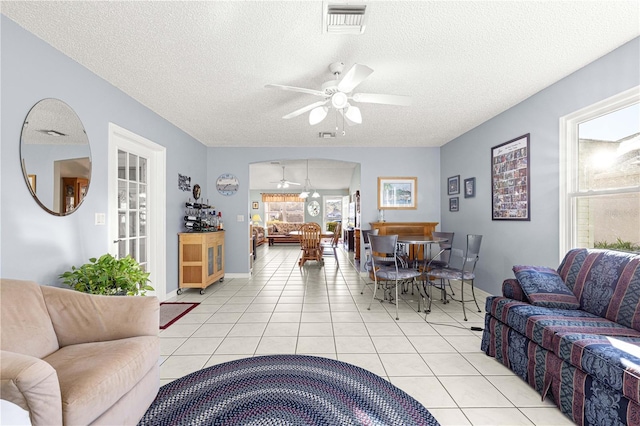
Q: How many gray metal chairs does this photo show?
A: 4